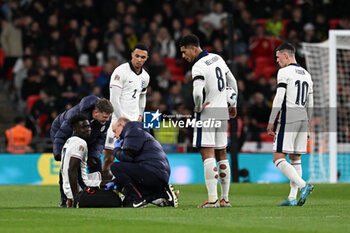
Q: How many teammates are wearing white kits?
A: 4